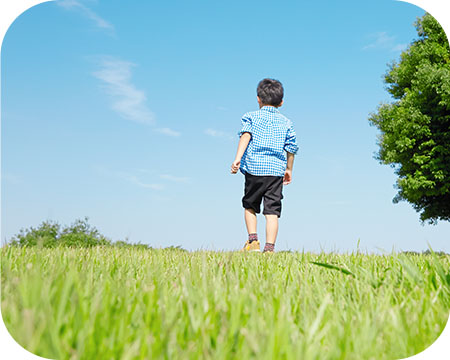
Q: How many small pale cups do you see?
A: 0